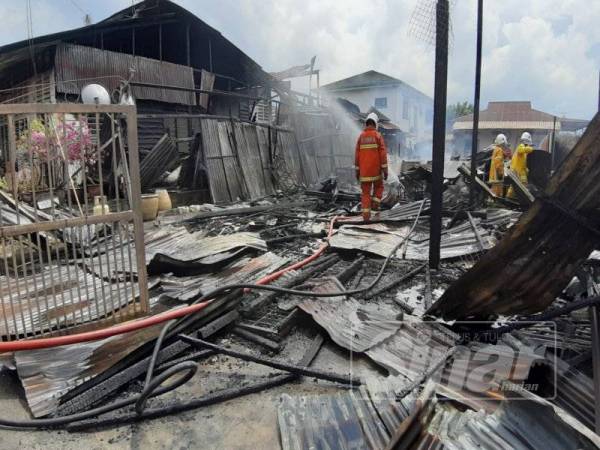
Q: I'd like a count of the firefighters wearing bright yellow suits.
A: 2